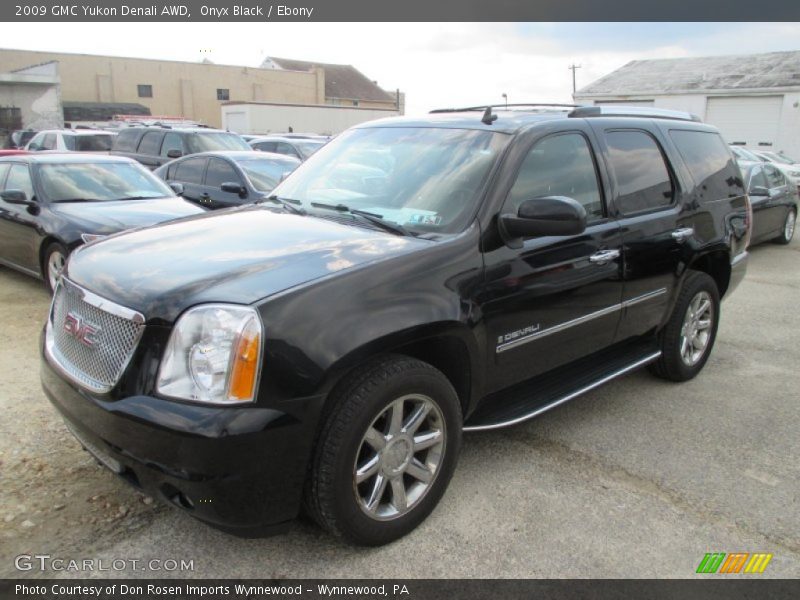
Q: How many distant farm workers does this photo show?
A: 0